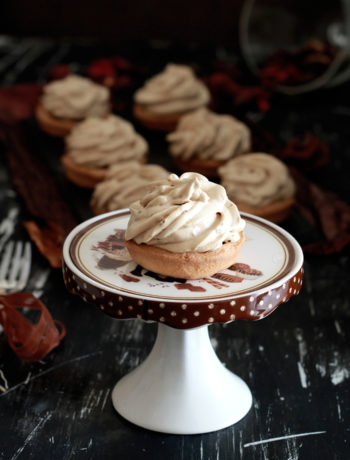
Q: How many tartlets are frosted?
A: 7